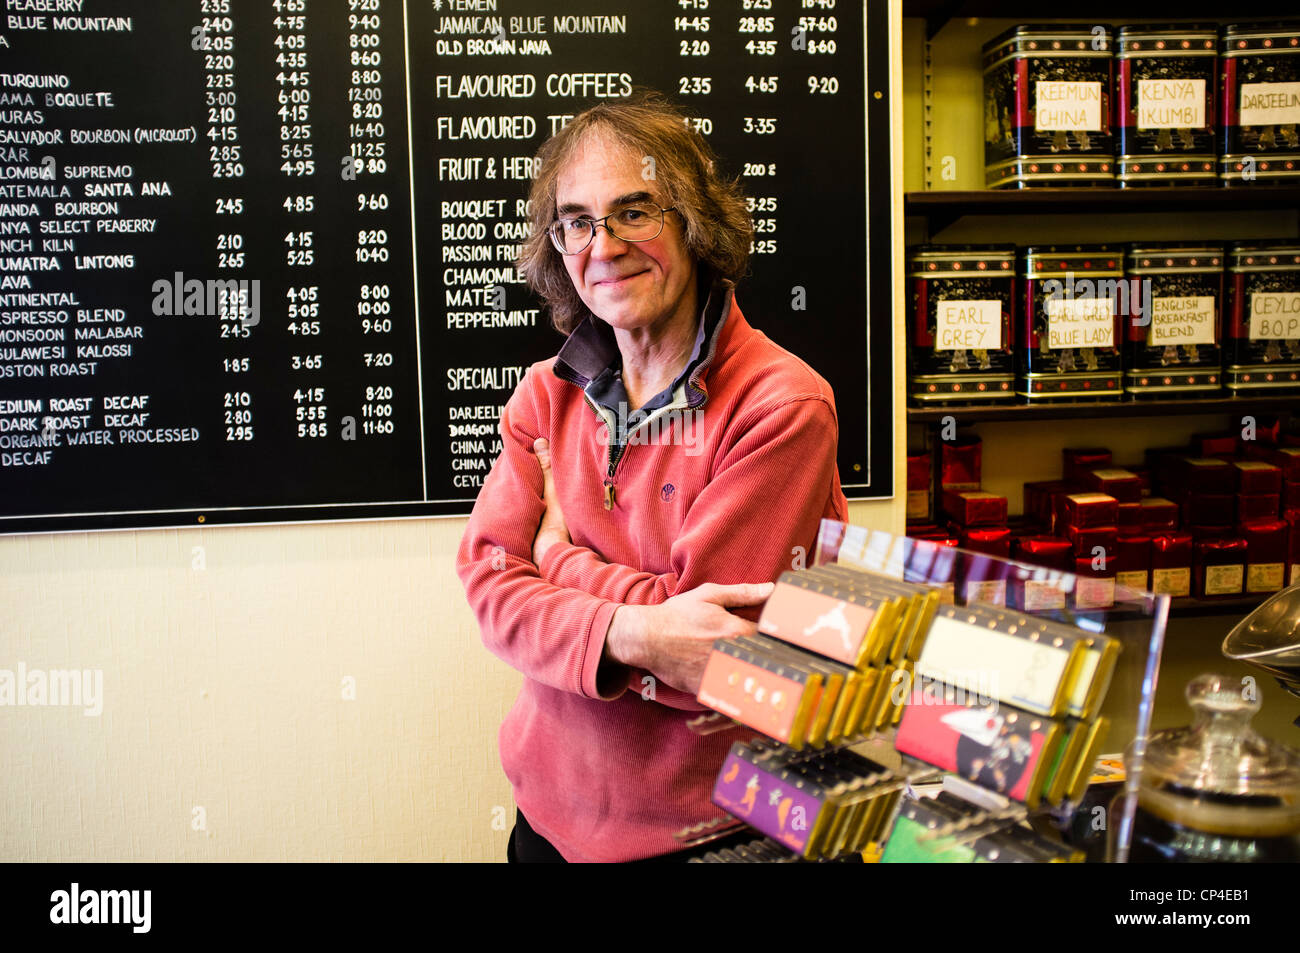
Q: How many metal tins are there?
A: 7